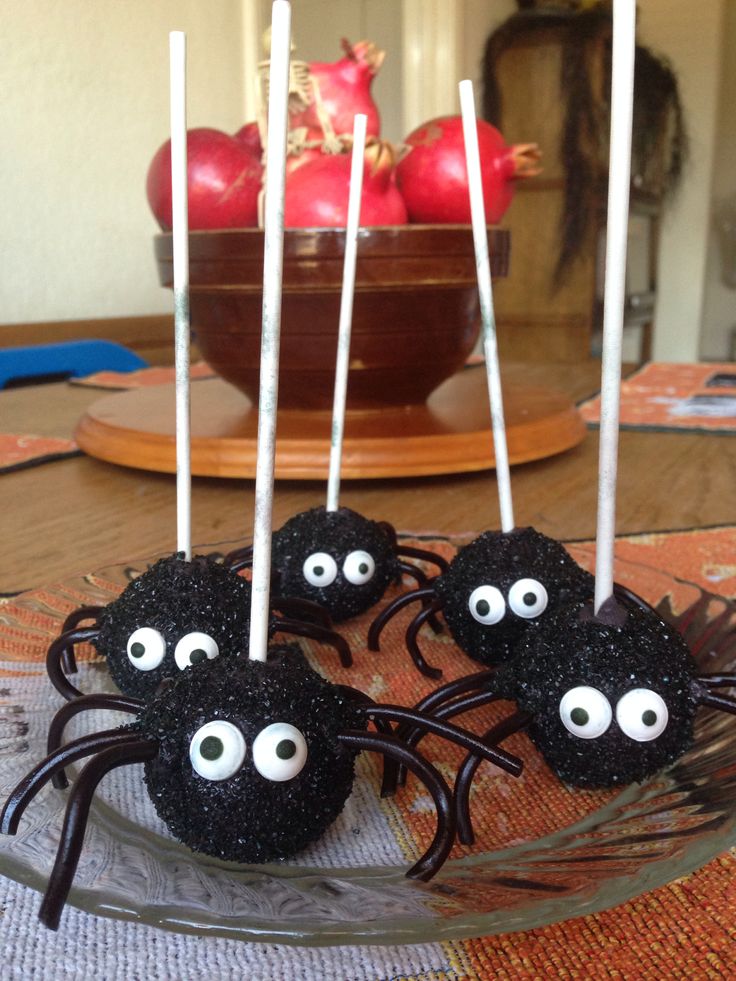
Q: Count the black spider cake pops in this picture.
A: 5